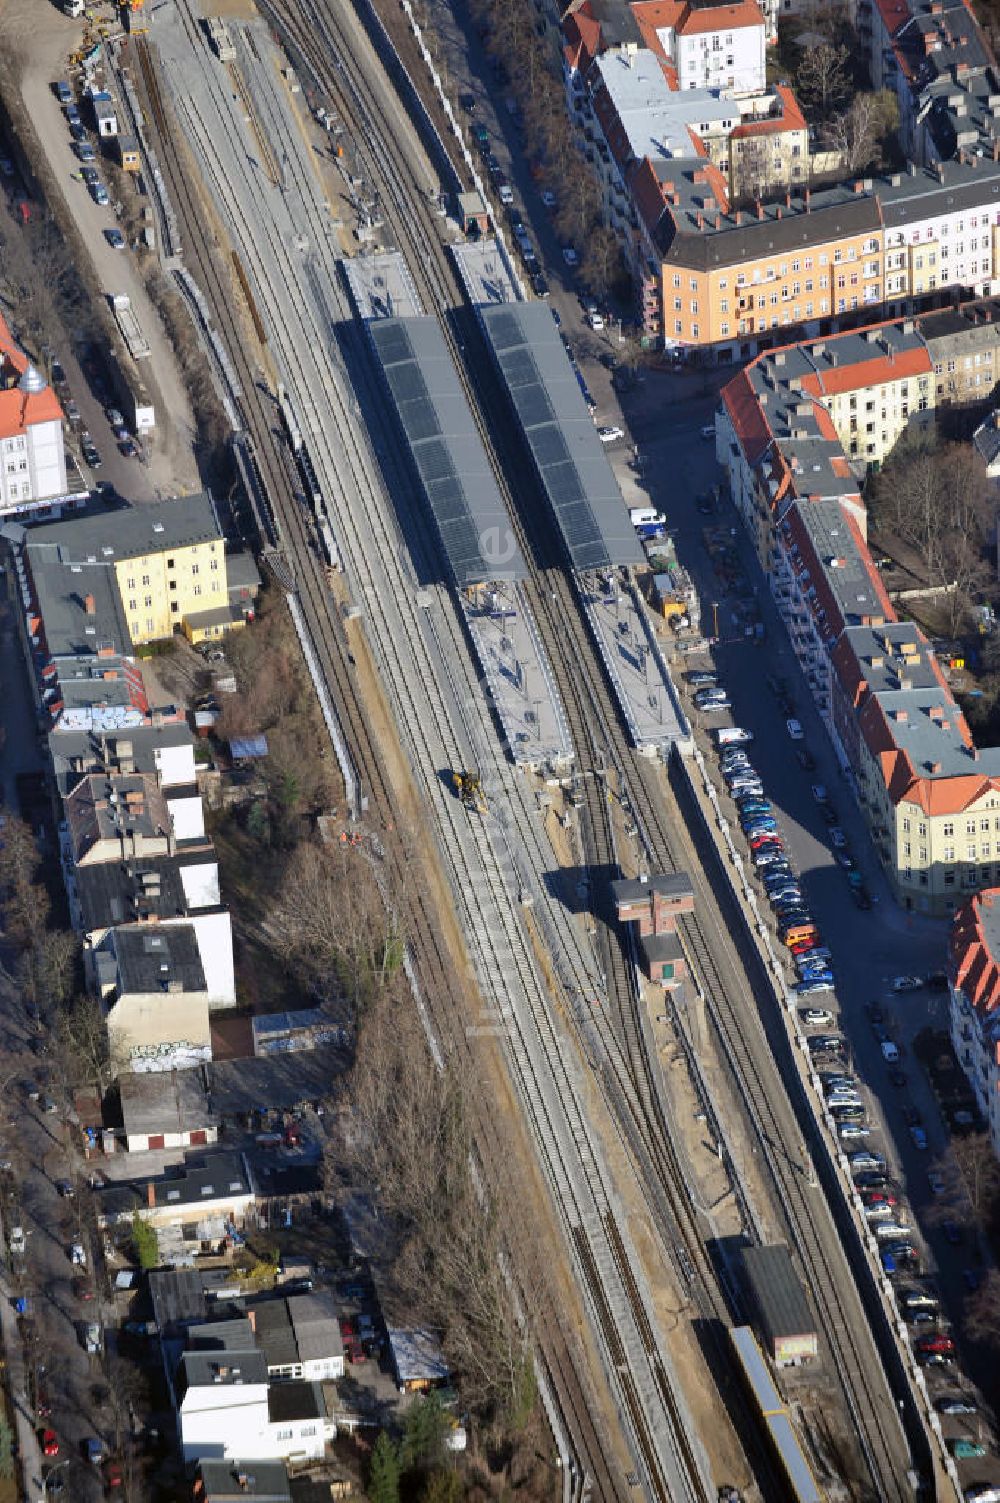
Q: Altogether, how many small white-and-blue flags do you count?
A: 0